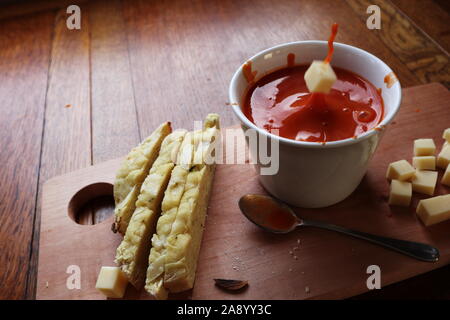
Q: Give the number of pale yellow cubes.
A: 11